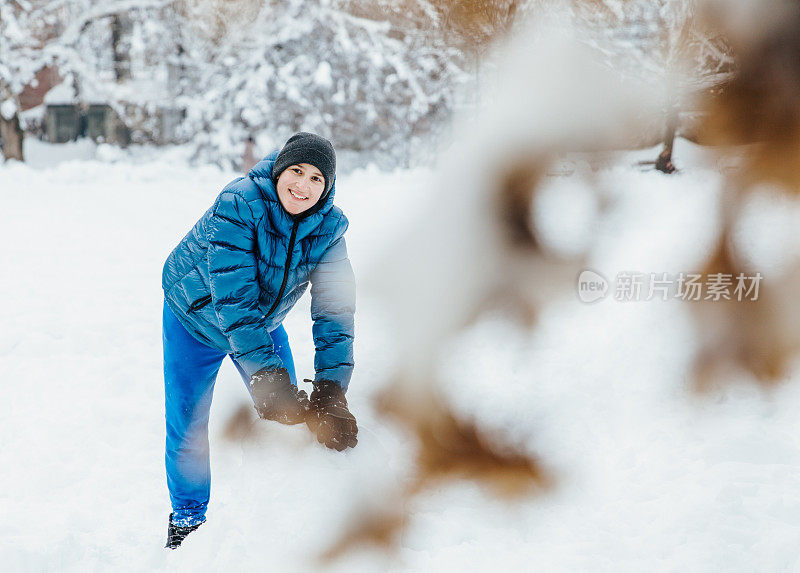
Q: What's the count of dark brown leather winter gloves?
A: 2